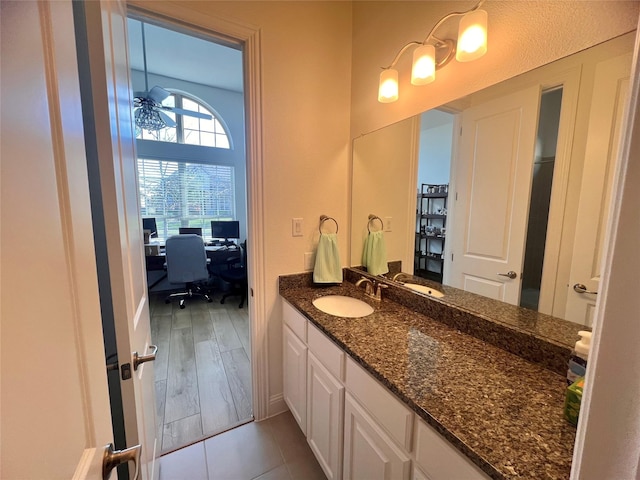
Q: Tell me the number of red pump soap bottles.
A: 0